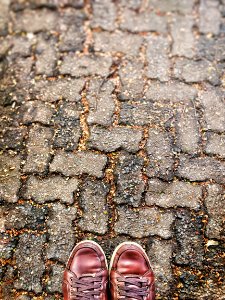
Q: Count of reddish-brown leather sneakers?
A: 2